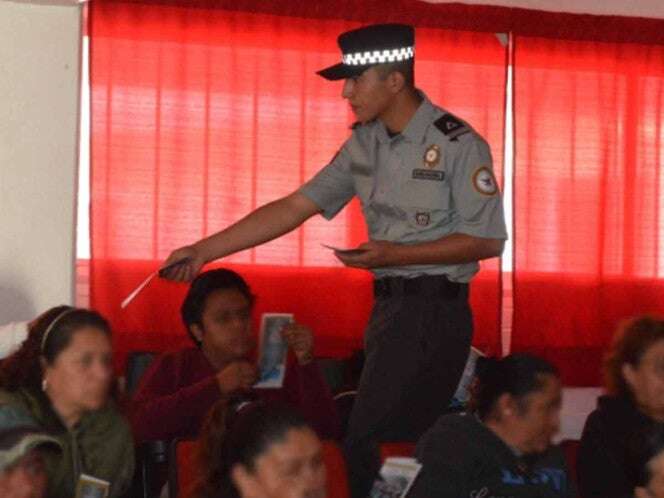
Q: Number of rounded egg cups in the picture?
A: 0